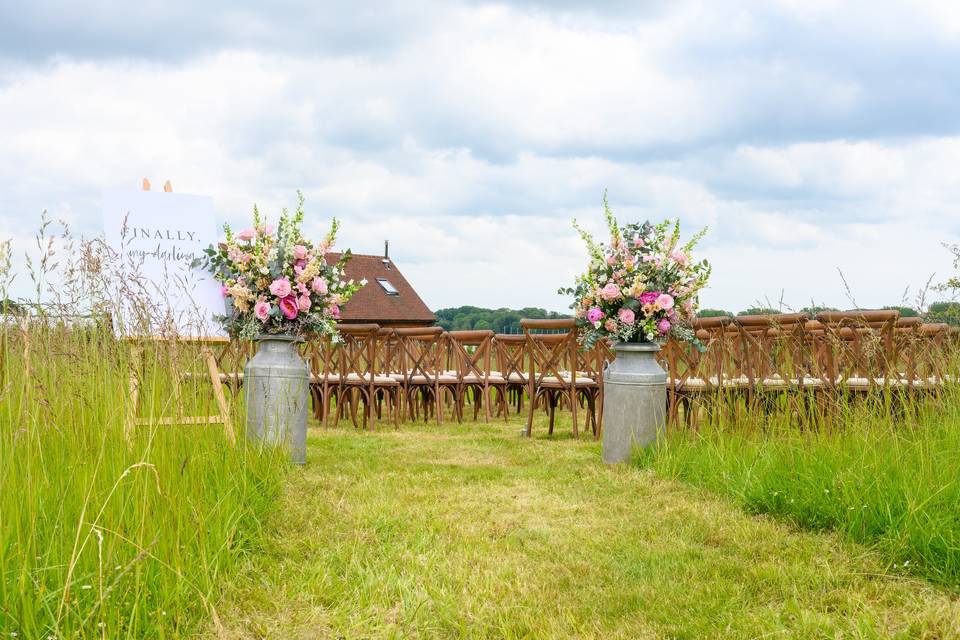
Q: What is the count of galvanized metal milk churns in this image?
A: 2